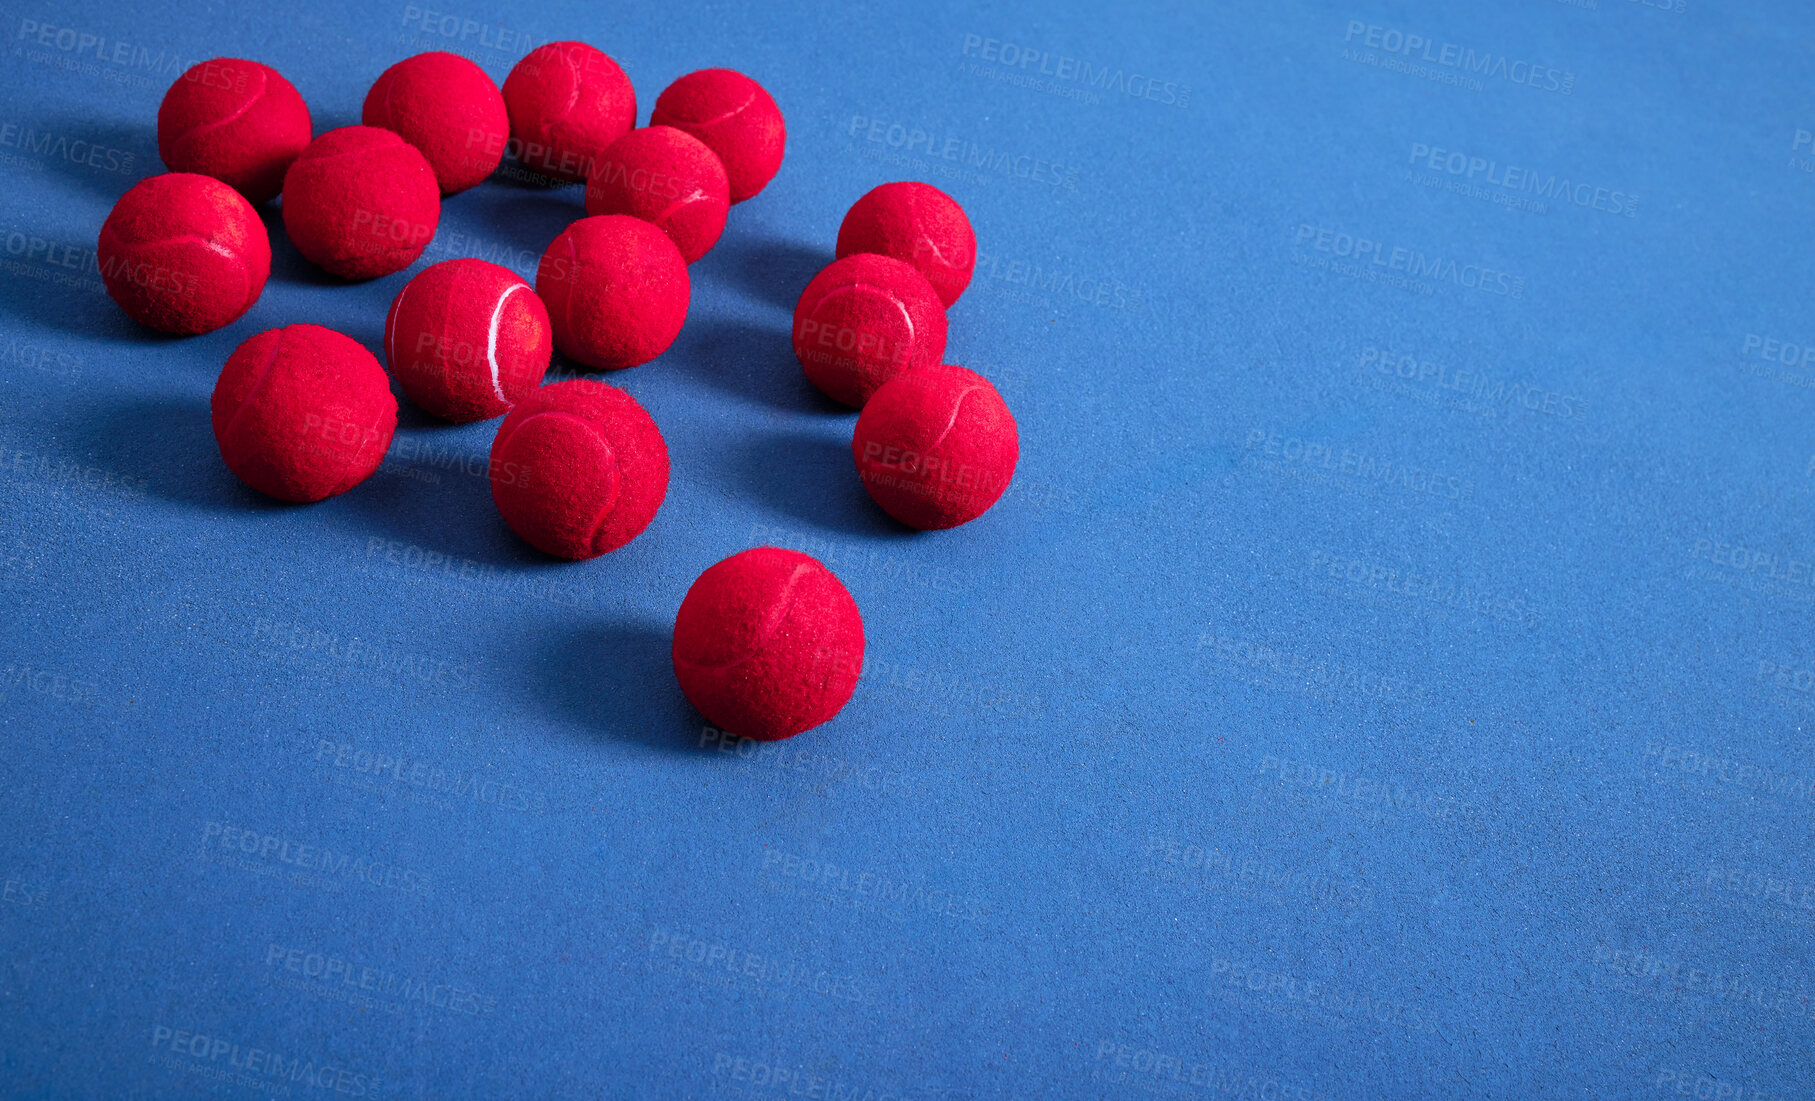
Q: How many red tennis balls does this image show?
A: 15